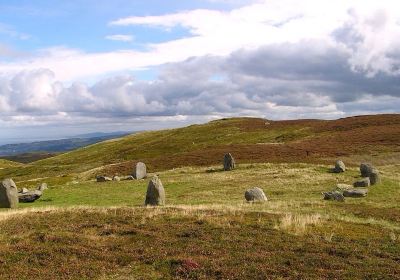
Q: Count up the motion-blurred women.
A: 0